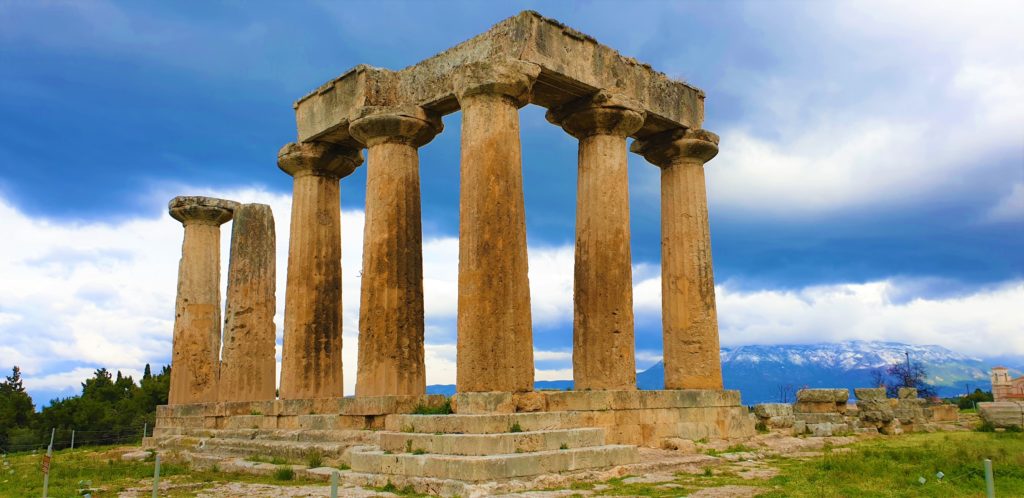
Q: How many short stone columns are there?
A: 2